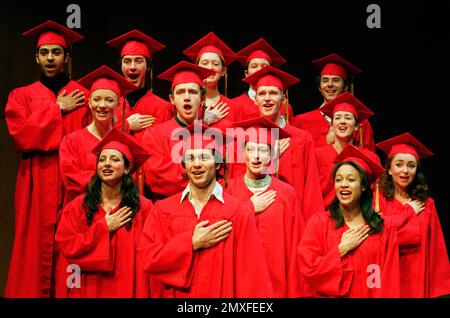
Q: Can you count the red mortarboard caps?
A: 14